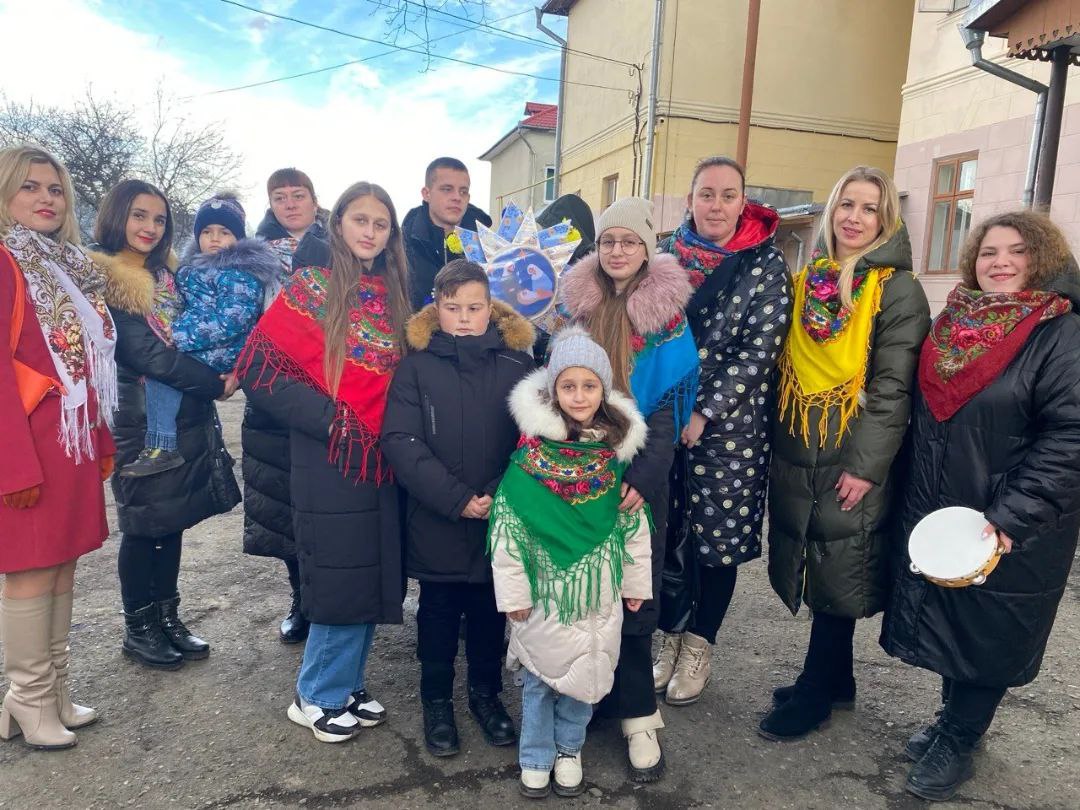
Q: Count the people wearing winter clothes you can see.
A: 13